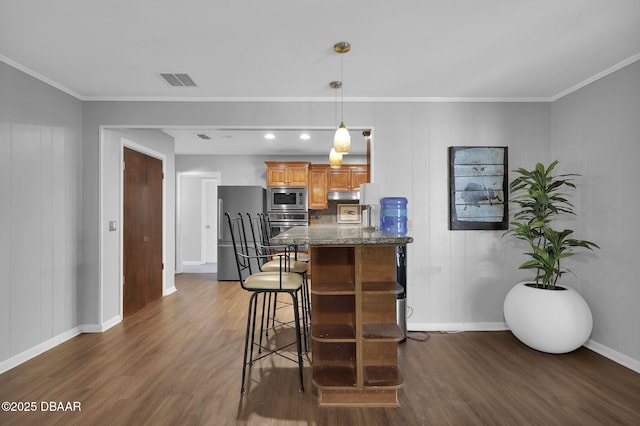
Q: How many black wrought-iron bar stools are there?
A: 3